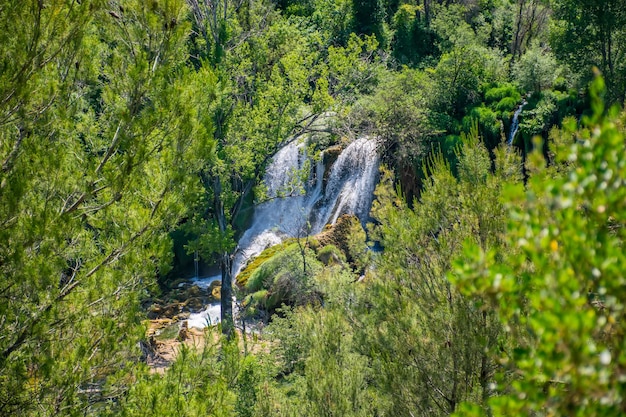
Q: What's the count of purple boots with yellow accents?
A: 0